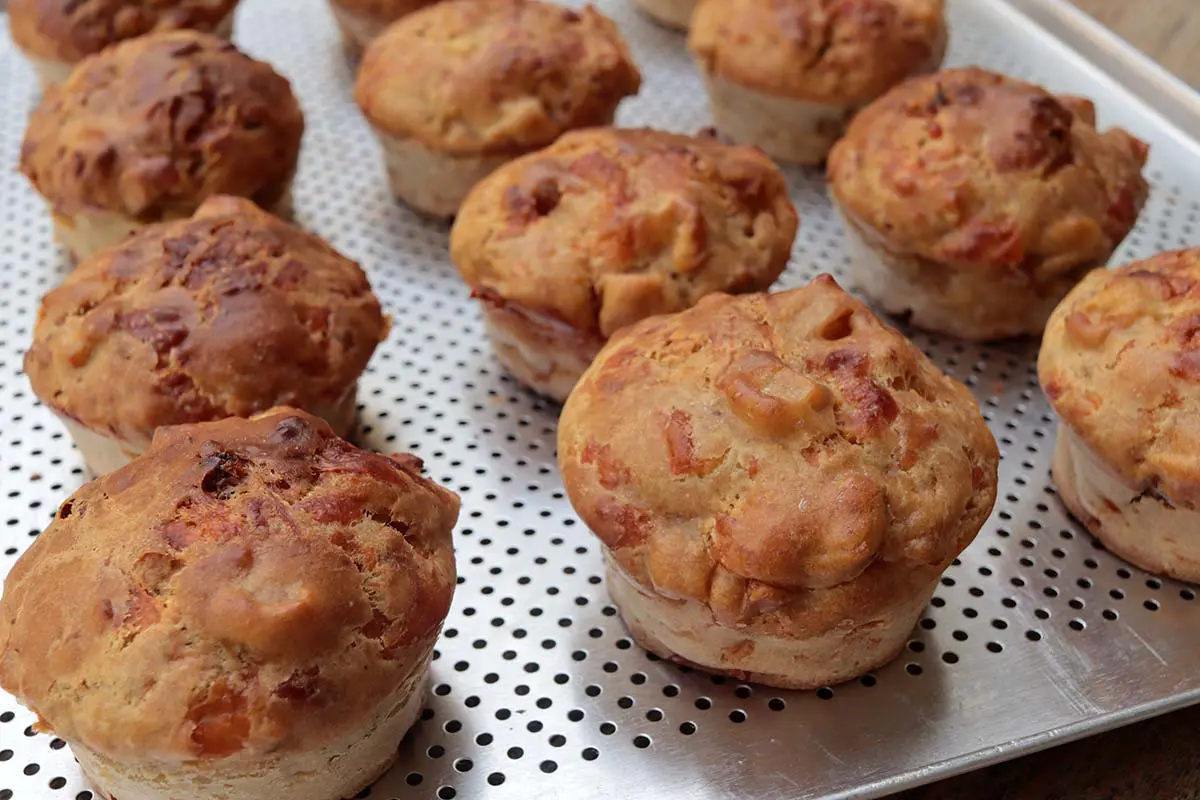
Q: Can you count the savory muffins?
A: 12